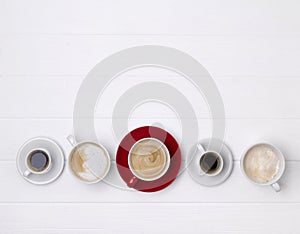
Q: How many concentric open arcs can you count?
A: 2